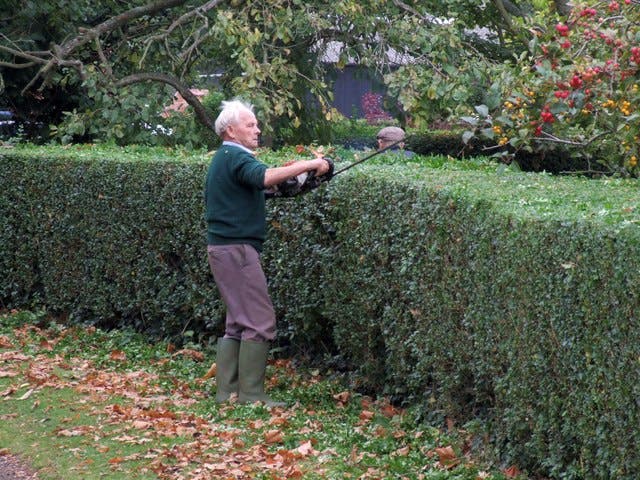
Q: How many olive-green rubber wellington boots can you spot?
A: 2